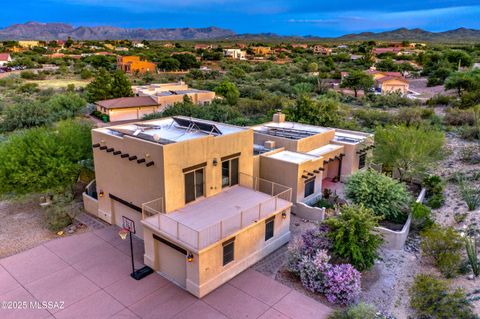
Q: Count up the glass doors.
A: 2